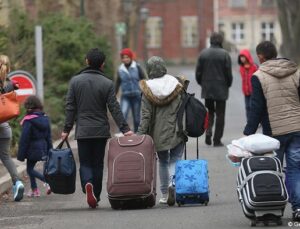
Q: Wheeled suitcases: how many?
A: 3